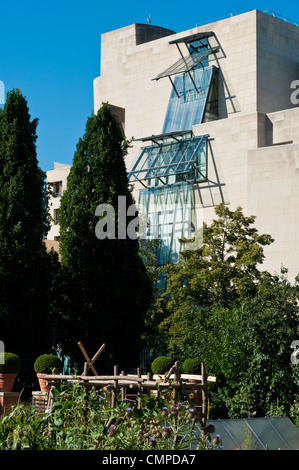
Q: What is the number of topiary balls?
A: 4